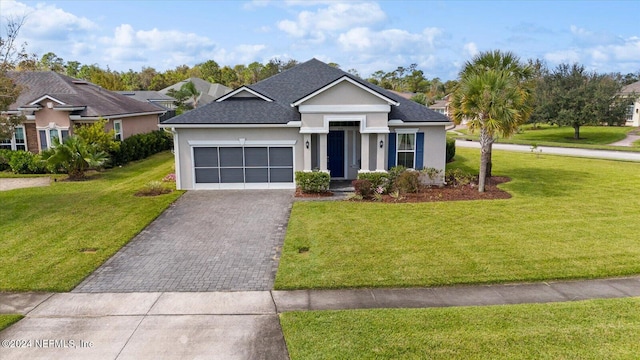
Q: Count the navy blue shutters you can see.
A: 2